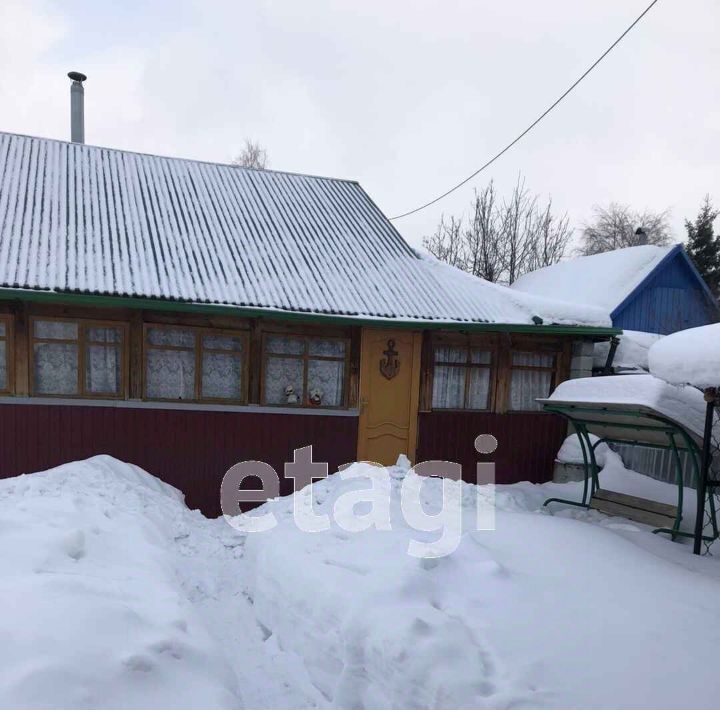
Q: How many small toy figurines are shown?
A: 2